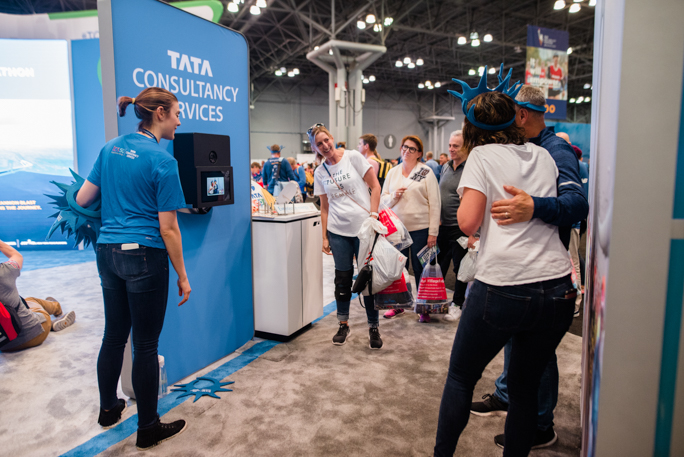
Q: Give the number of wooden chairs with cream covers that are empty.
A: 0